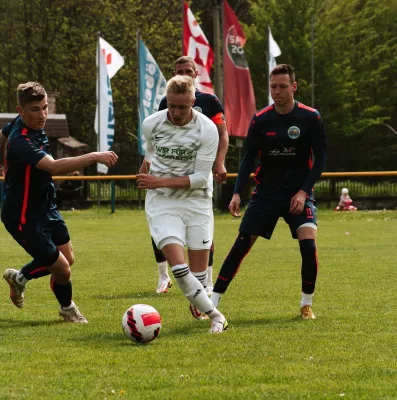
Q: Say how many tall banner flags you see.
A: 5